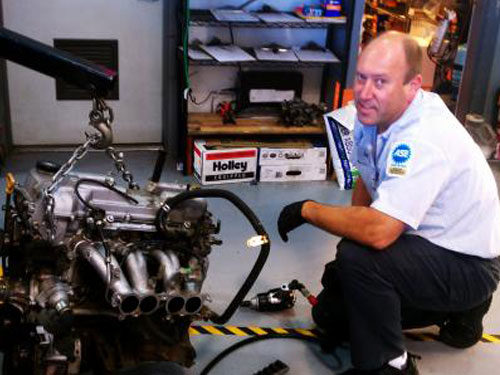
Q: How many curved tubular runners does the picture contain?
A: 4